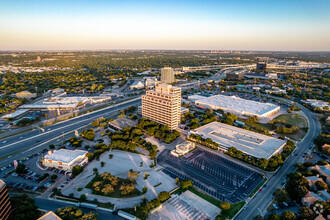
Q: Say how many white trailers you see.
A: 2